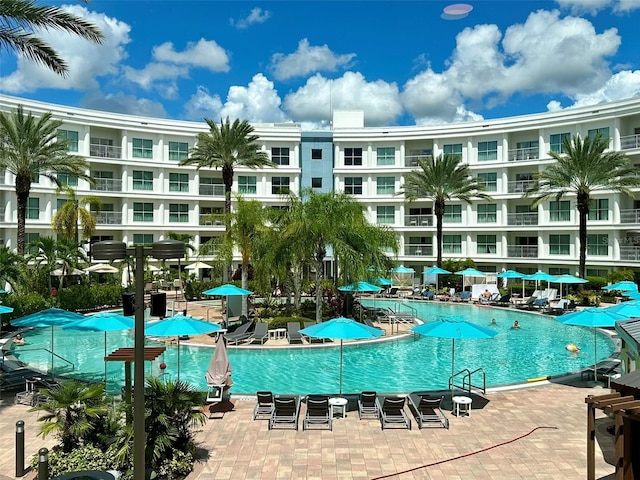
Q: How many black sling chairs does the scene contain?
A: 6